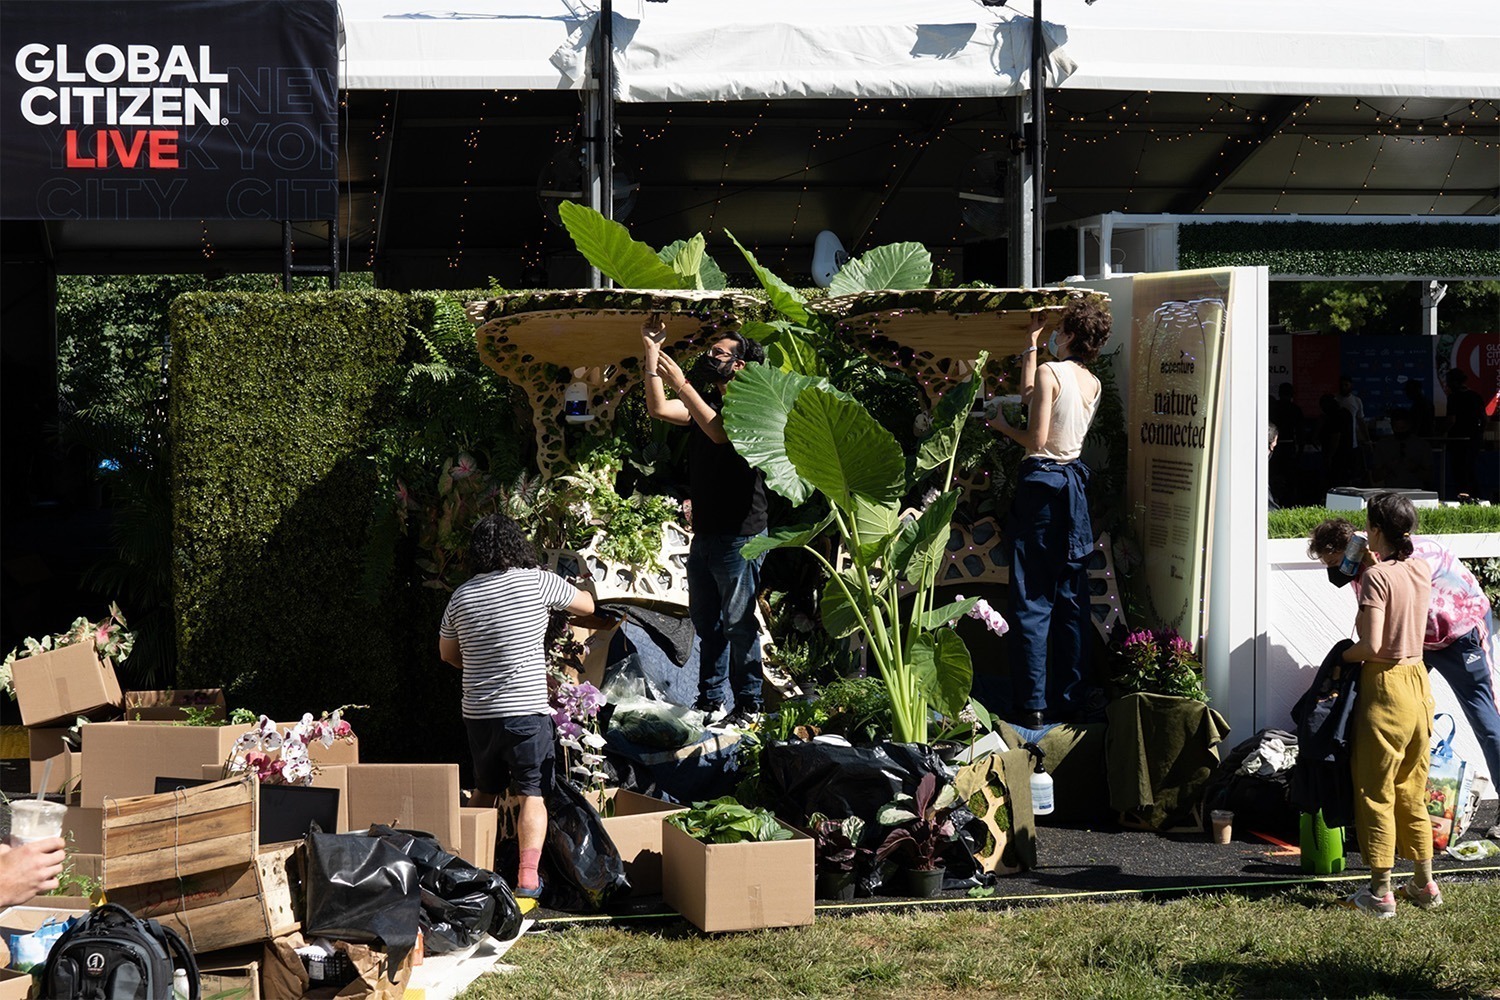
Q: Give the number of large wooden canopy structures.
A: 2